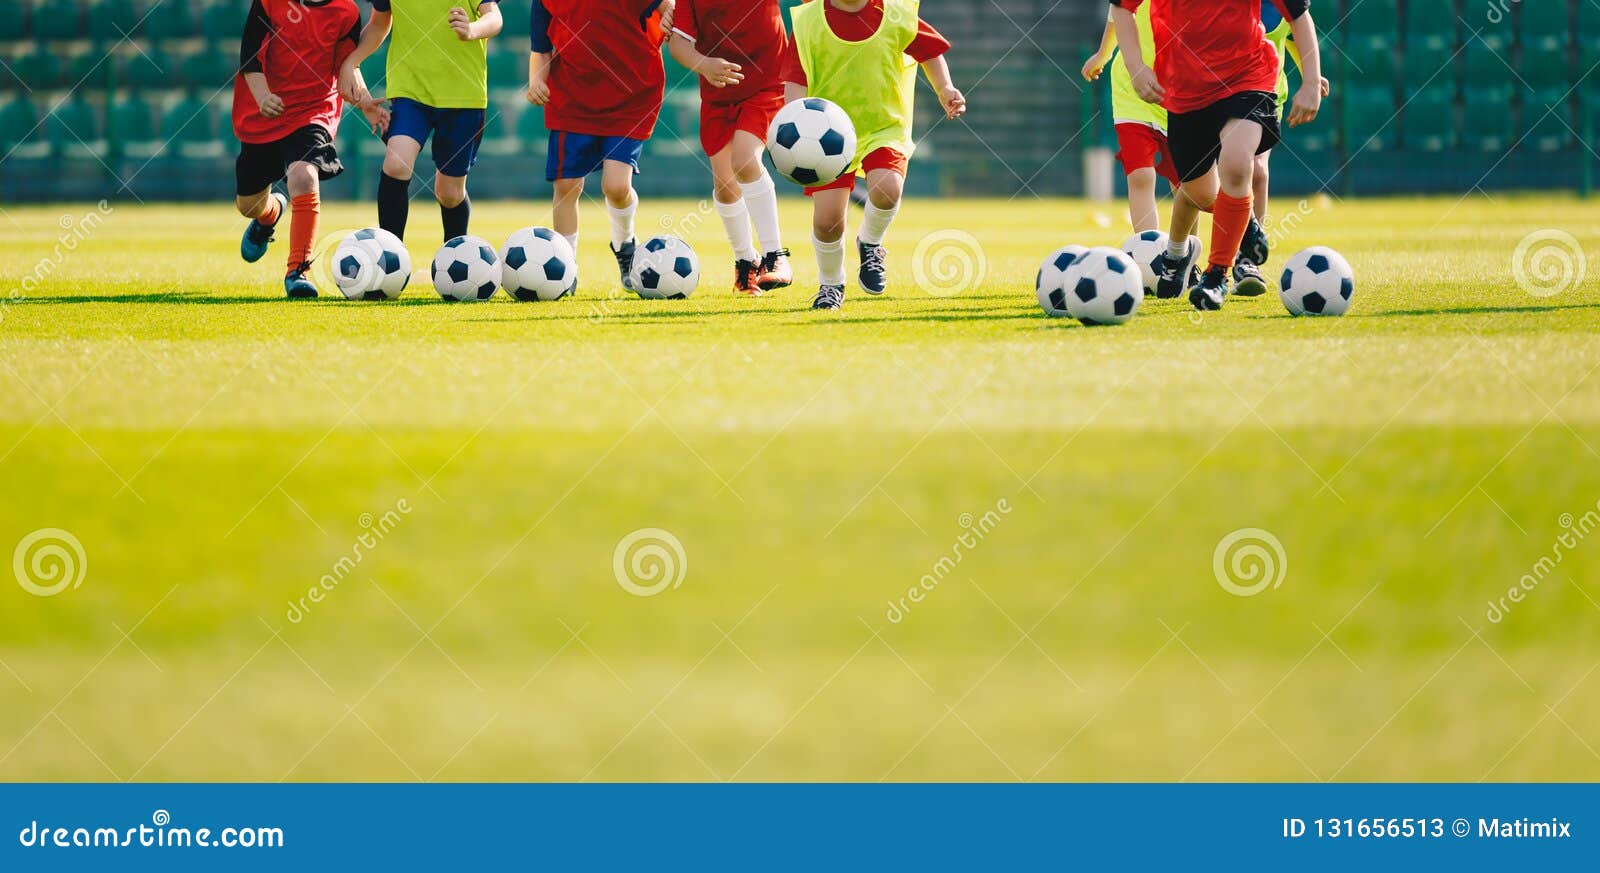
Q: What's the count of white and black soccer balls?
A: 9